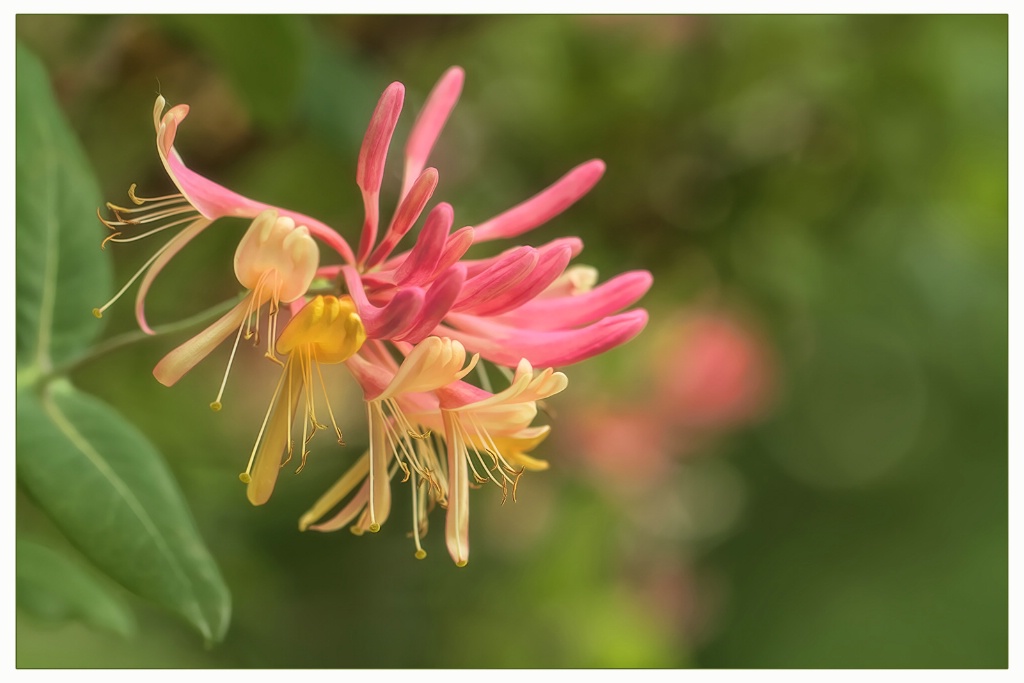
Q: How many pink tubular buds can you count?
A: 13